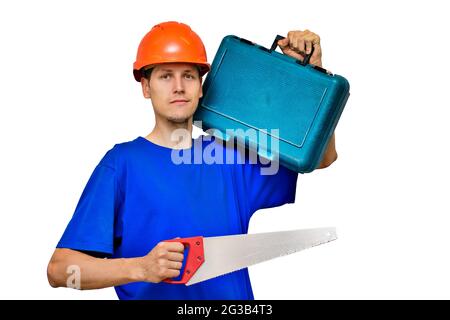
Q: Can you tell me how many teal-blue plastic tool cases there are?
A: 1